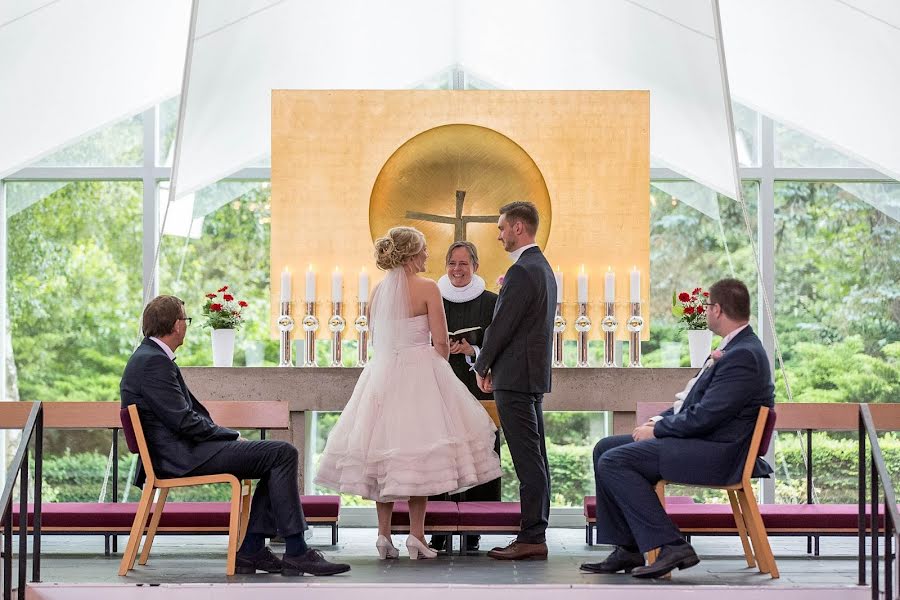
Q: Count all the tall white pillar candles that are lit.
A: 8